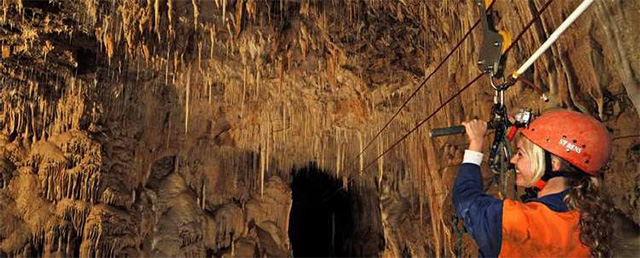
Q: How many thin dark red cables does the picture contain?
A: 2